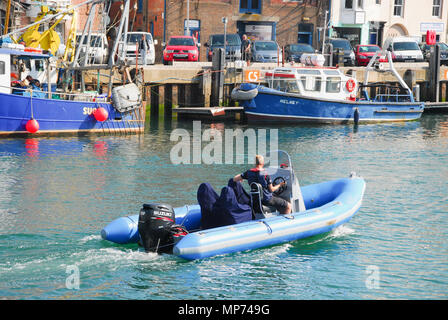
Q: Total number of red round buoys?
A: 2